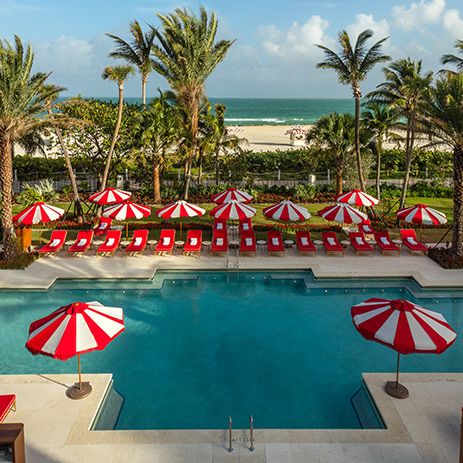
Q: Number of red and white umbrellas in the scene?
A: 12